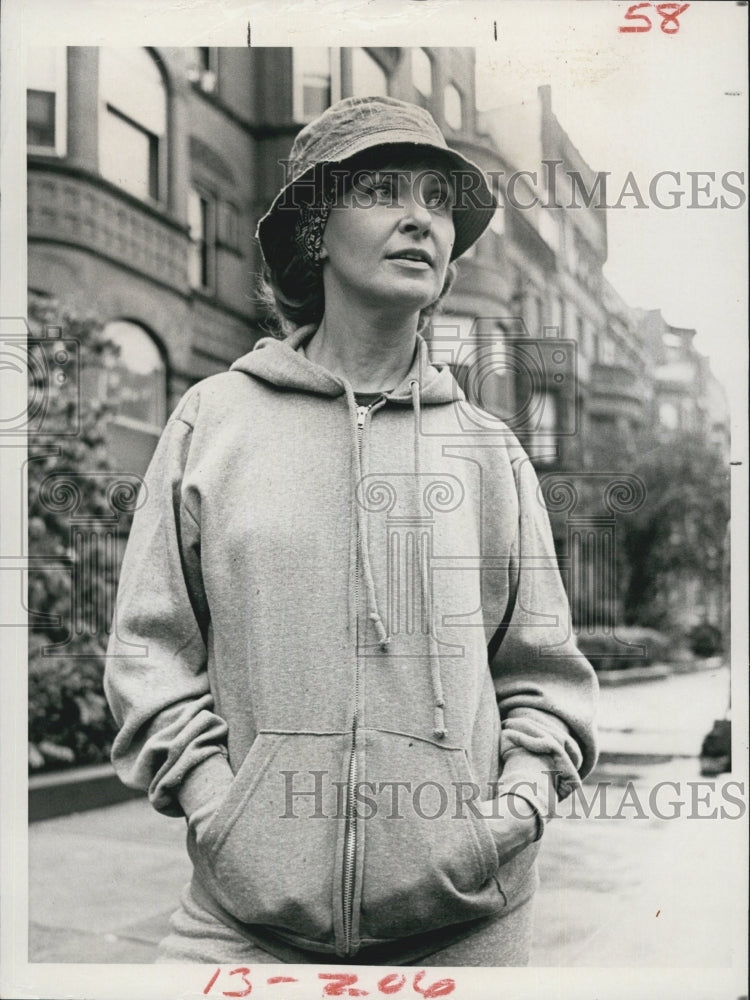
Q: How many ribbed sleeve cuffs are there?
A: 2